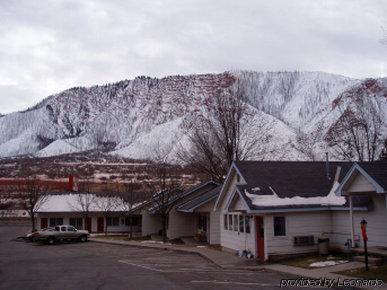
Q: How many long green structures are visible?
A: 0